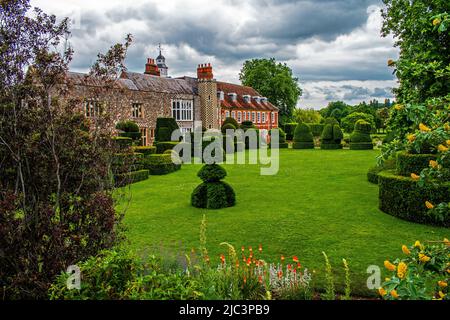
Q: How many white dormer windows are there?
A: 5